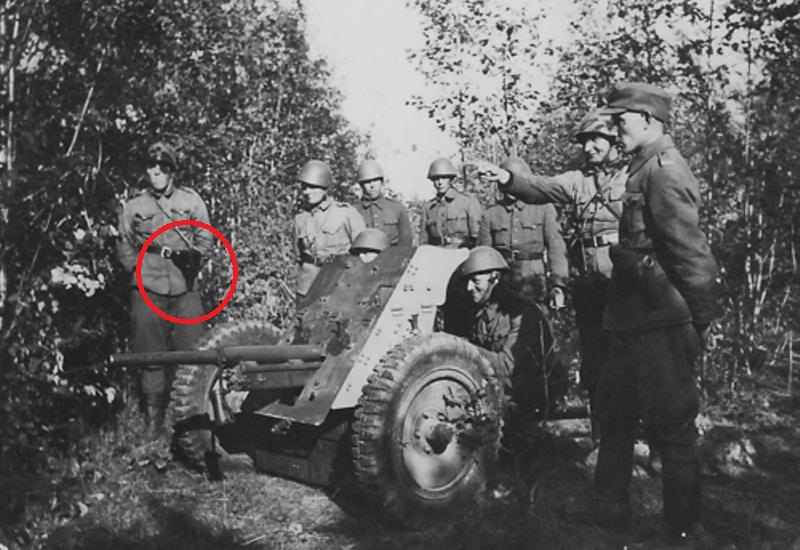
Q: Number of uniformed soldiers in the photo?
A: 9